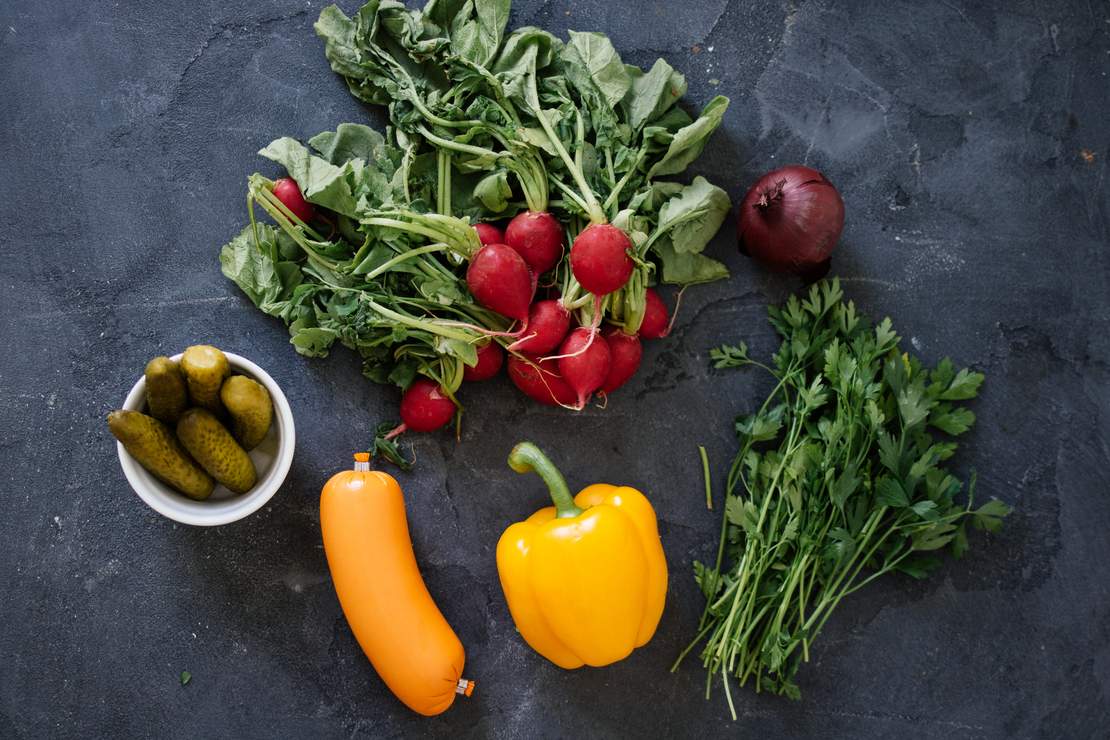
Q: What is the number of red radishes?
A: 12